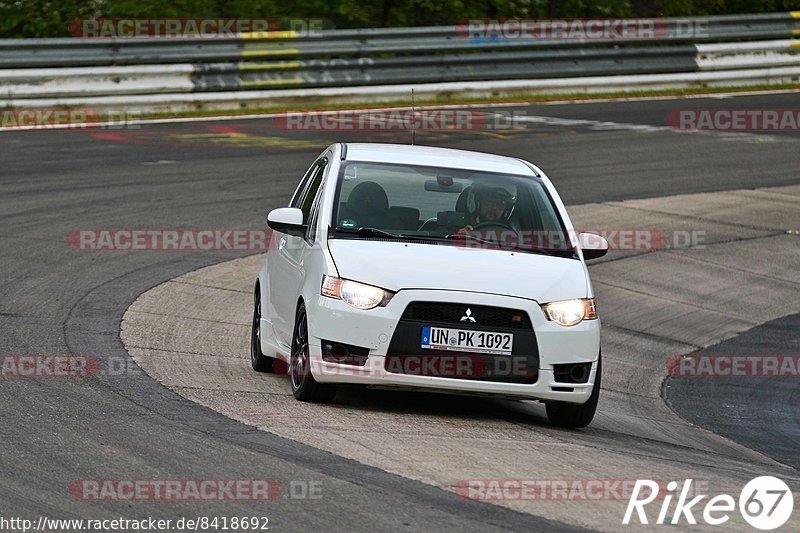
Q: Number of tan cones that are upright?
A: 0